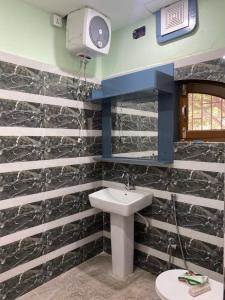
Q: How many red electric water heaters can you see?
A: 0